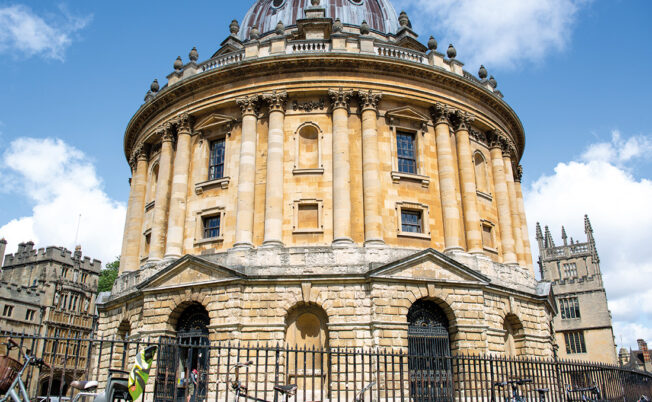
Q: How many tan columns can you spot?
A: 13